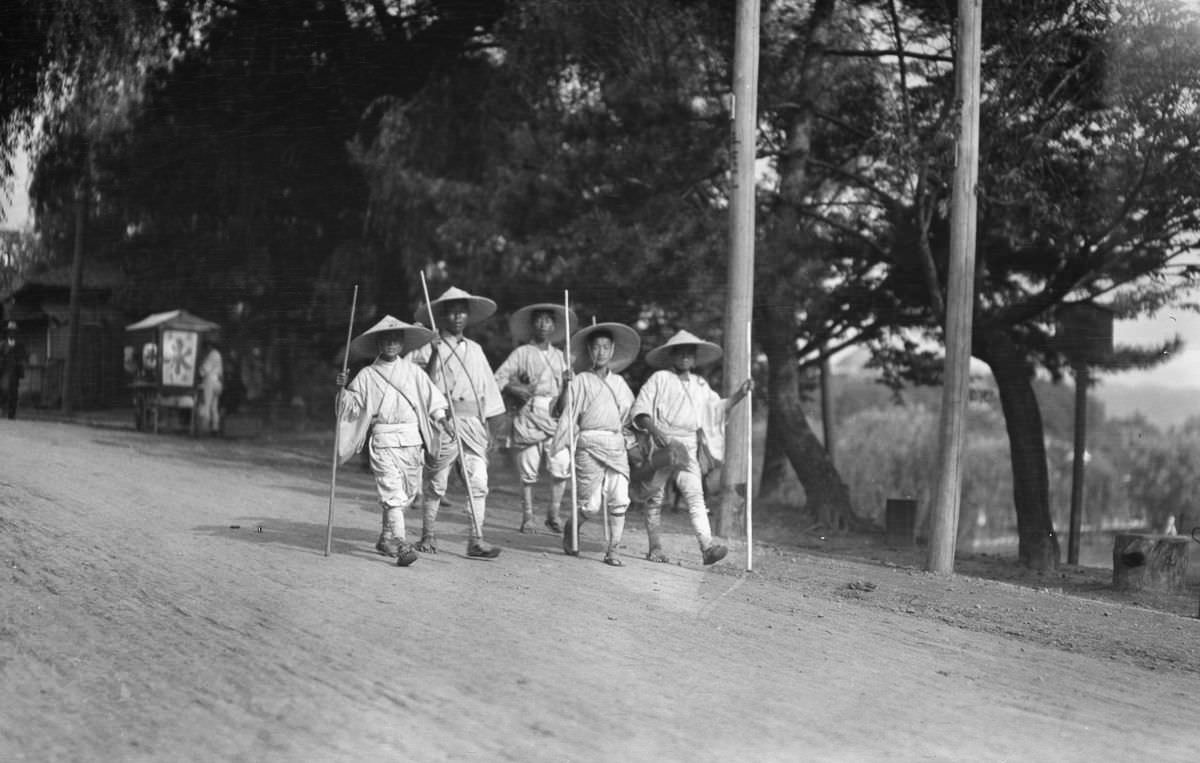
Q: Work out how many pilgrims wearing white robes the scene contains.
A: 5